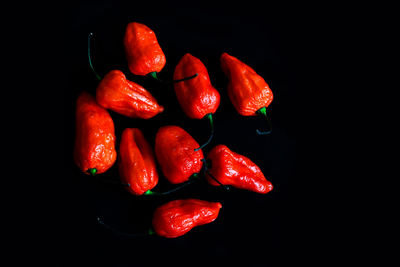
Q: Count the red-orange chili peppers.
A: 9